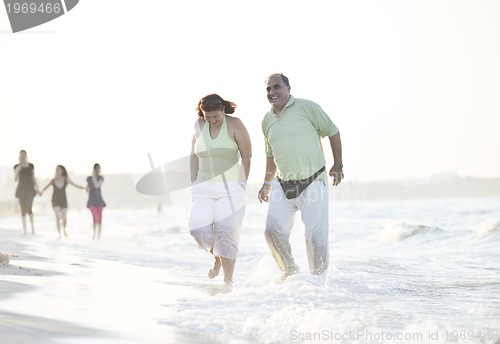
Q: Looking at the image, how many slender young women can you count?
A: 3